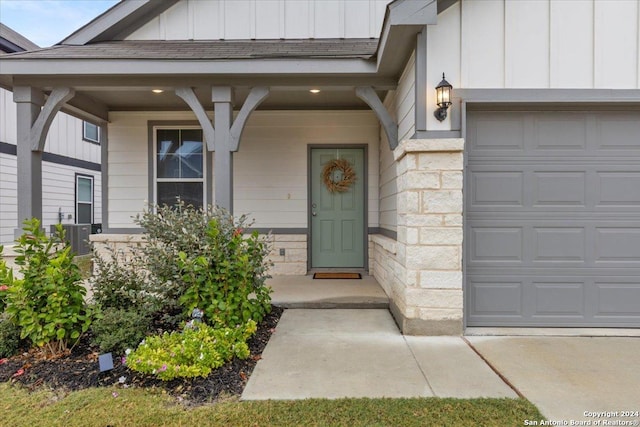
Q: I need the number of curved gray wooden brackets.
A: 4